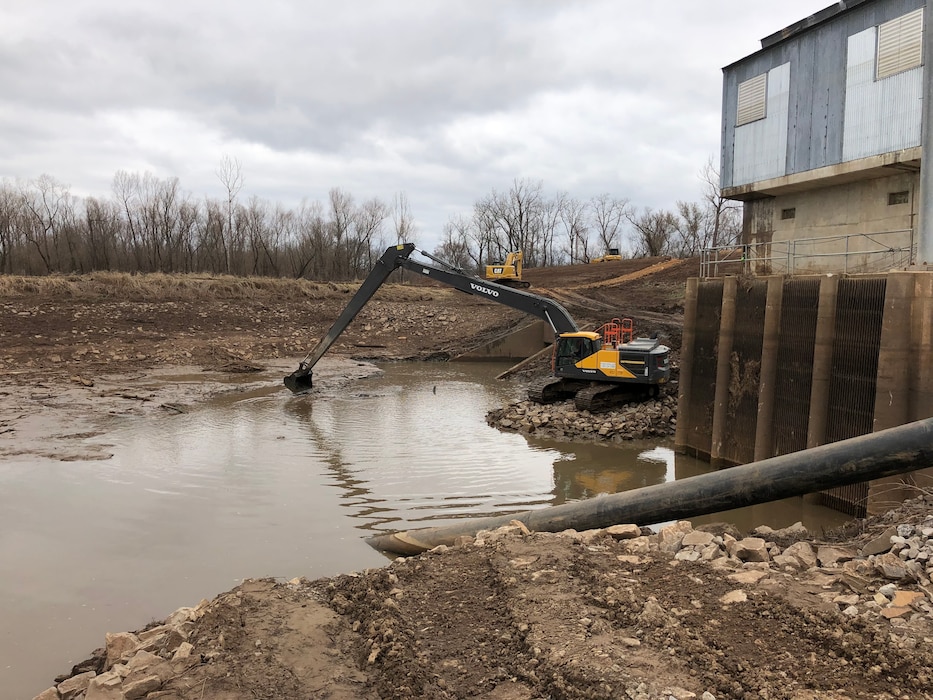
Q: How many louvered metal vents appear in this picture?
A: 2